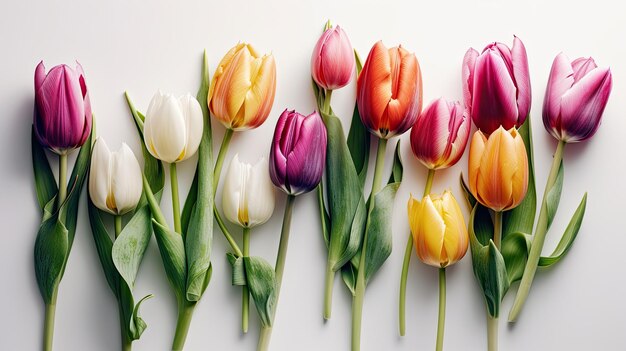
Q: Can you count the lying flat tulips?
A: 13